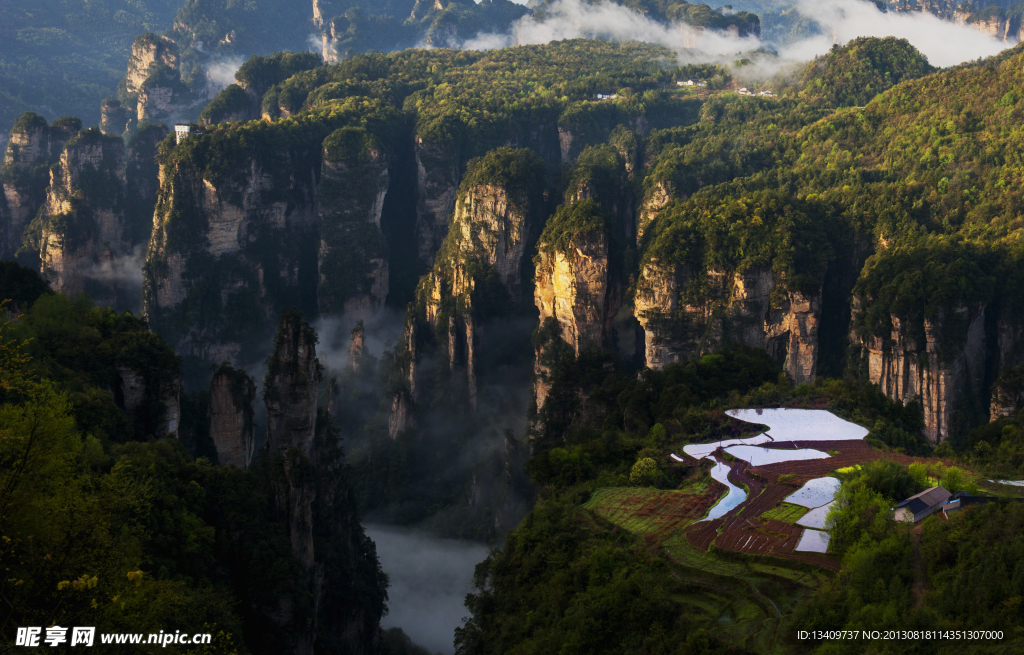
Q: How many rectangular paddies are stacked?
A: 3